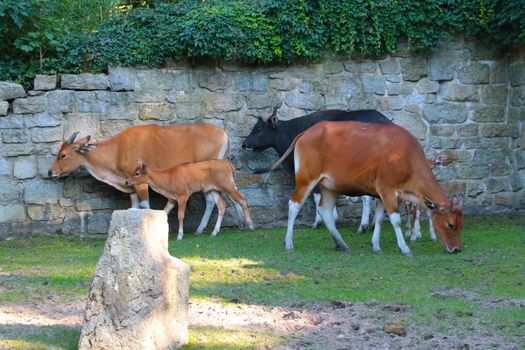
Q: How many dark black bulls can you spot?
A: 1